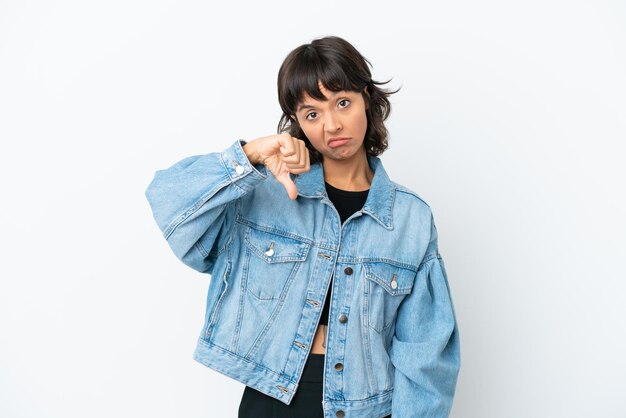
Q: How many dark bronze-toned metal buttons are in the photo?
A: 4